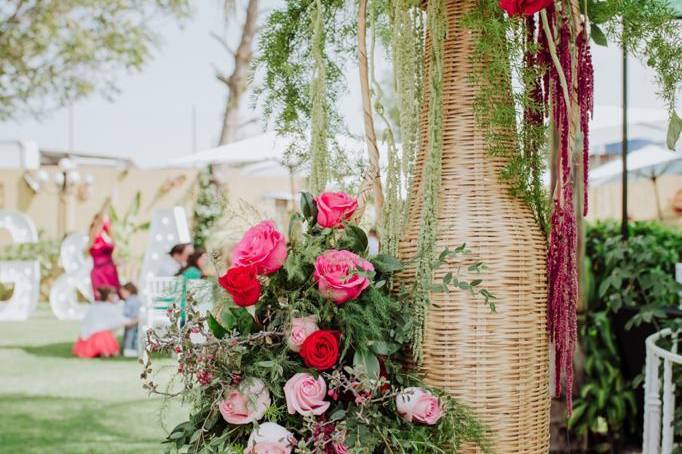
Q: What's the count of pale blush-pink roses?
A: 5